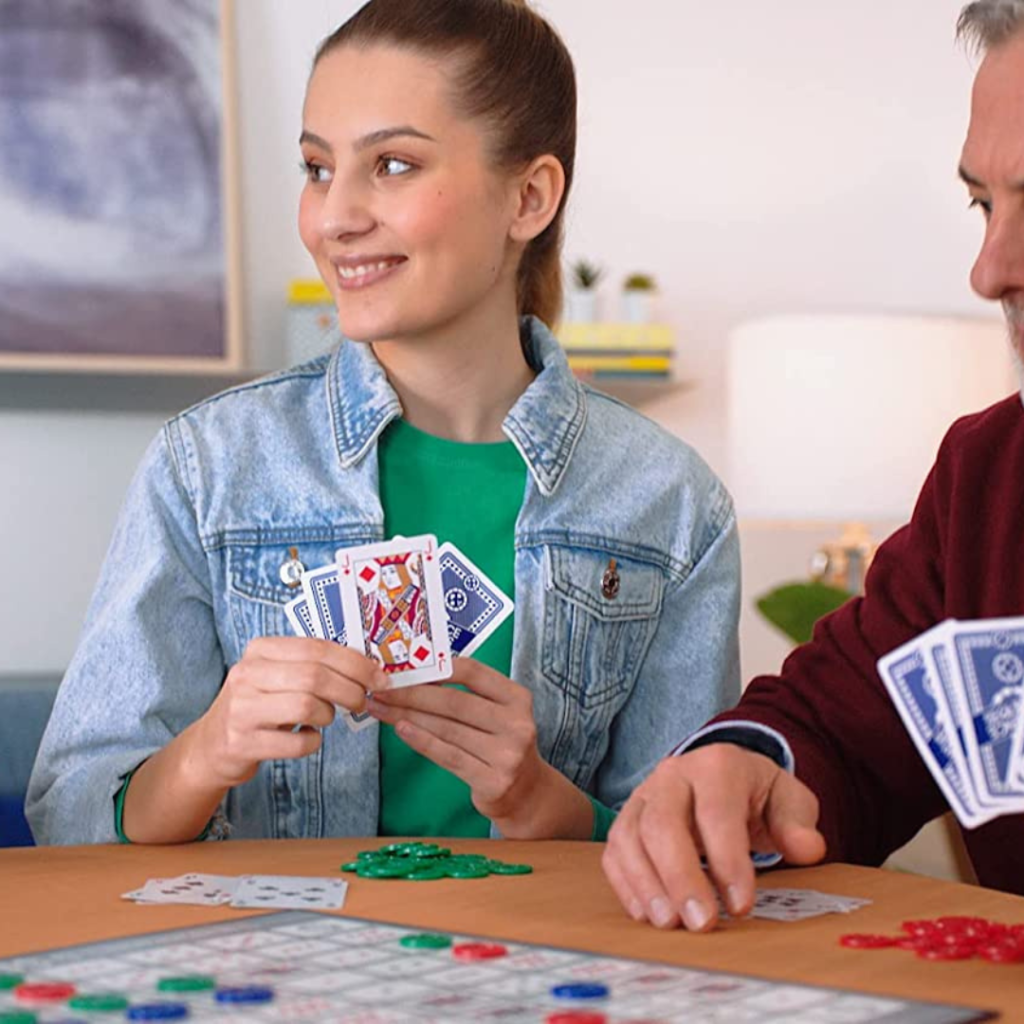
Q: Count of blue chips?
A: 3